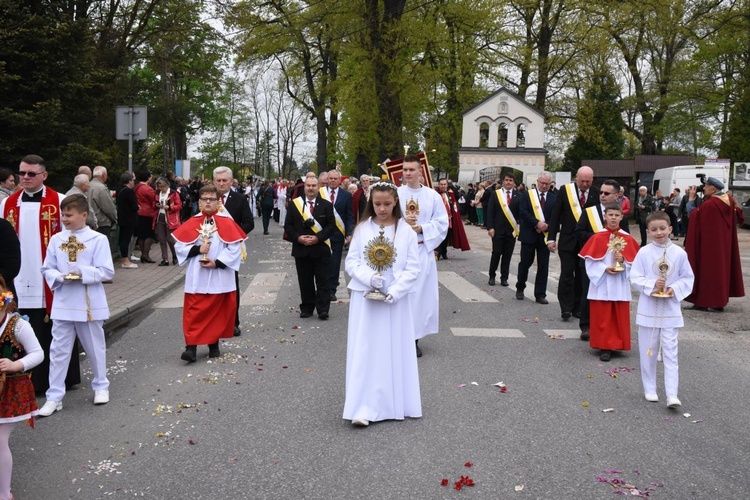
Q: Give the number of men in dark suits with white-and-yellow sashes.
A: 7